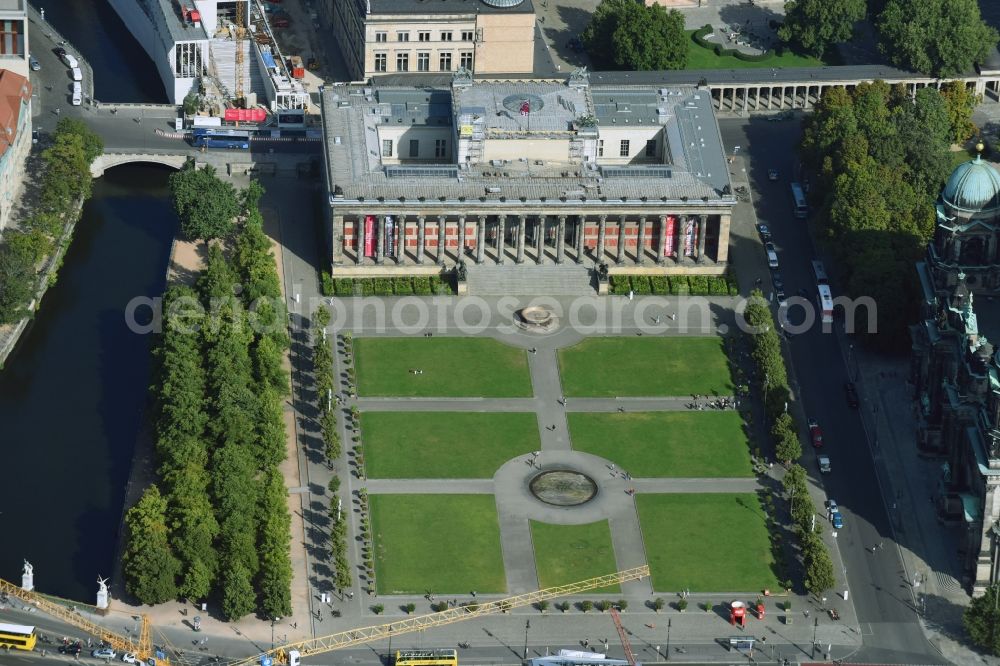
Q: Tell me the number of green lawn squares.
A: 7